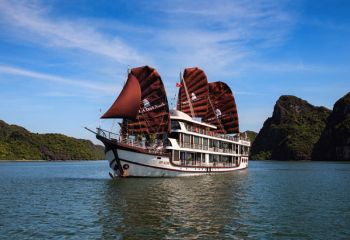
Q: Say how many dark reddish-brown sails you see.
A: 4